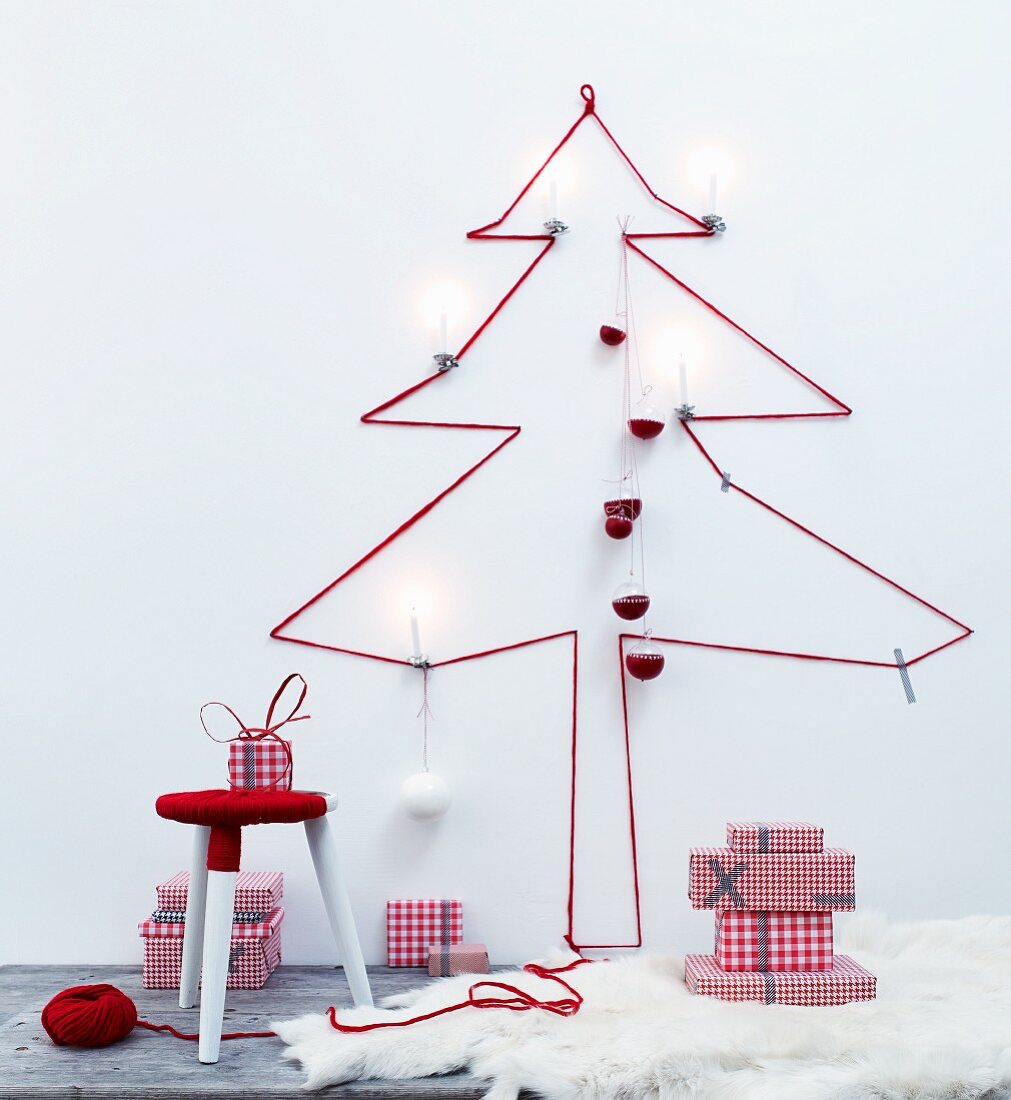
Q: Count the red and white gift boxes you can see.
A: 9